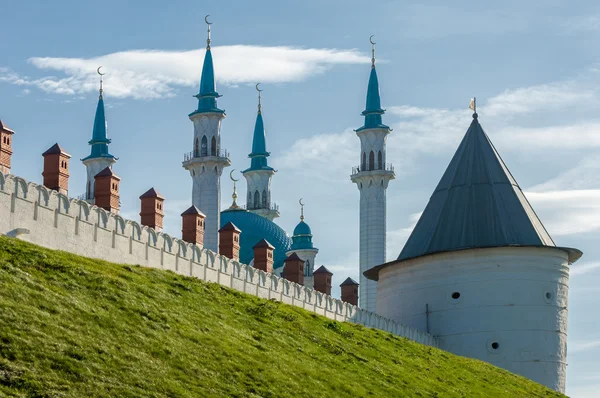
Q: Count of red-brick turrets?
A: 10